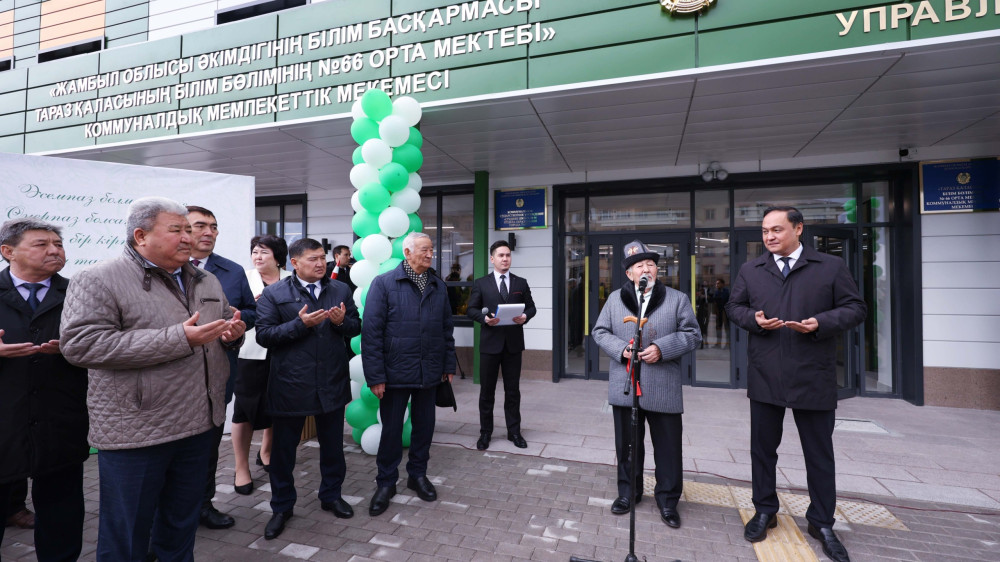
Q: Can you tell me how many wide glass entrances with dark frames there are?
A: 1